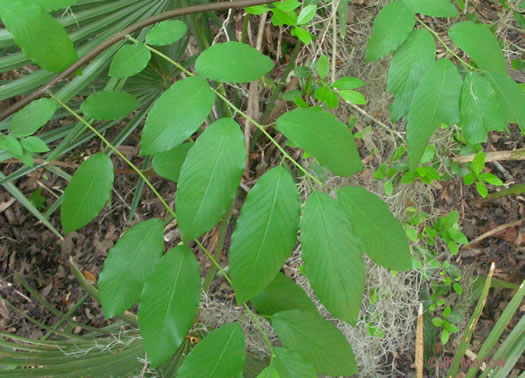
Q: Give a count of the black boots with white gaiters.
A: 0